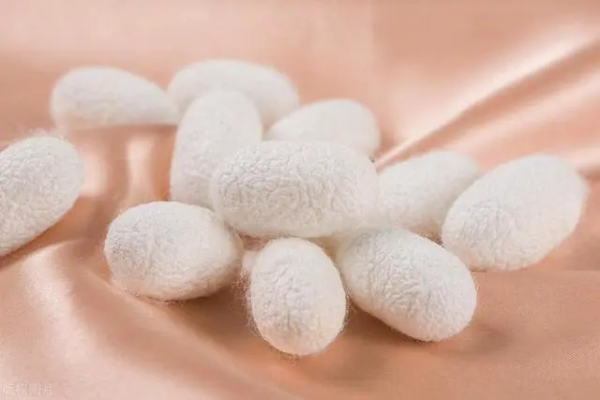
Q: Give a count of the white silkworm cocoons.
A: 11